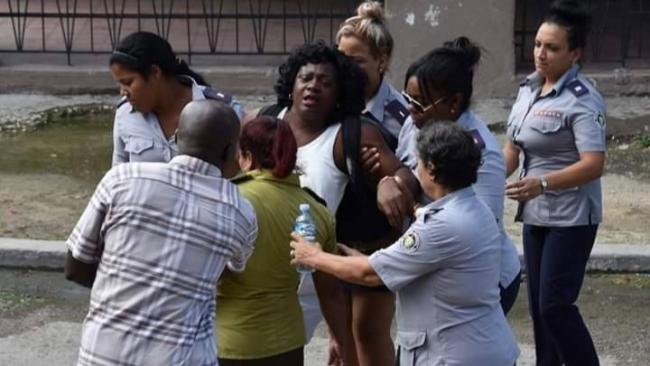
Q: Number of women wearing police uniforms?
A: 5